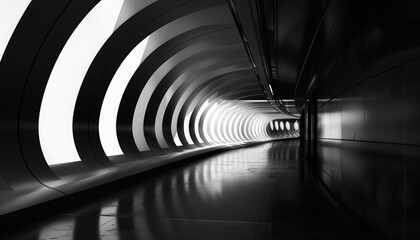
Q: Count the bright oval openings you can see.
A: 5